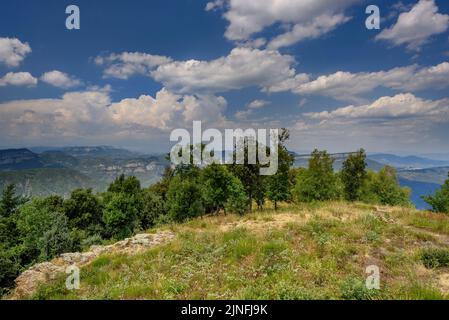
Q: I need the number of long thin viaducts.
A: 0